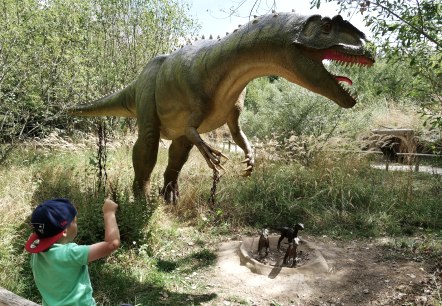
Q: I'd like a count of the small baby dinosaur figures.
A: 3